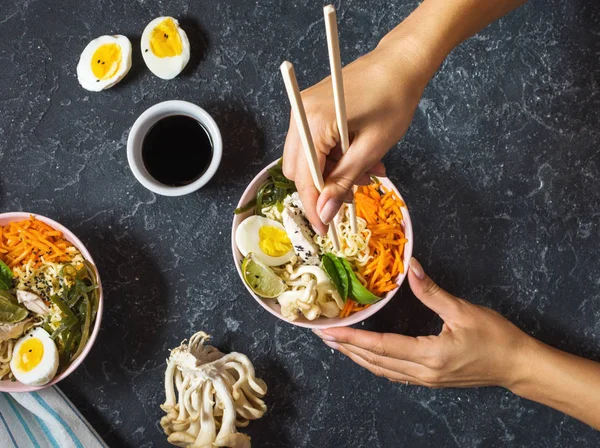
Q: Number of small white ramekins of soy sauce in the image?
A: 1